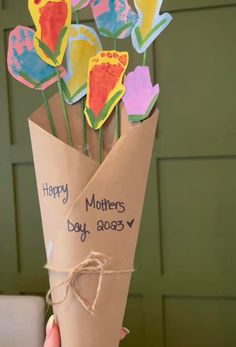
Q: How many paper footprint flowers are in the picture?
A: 4